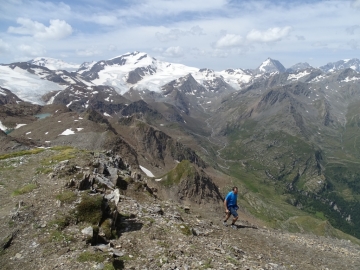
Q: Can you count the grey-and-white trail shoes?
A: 2